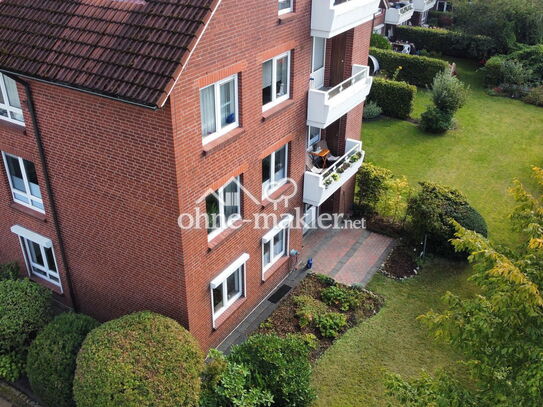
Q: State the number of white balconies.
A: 5